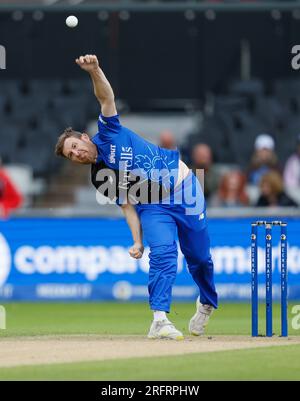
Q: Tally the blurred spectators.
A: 7